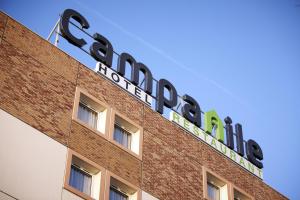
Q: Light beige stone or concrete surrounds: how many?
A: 6